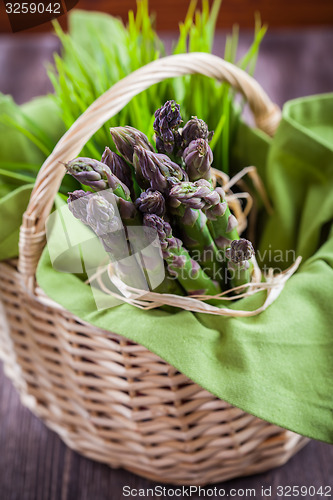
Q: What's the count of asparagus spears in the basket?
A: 13